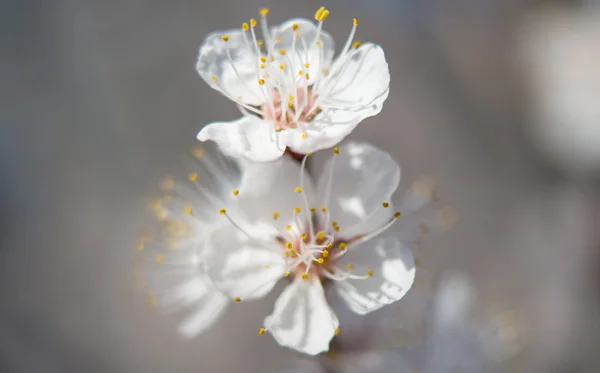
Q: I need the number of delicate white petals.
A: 10